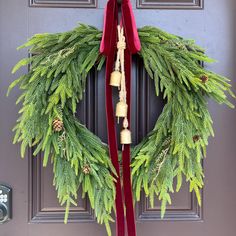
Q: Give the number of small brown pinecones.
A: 4